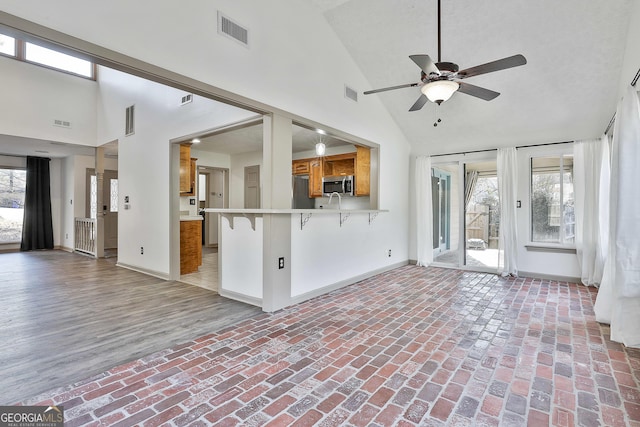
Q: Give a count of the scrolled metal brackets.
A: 3